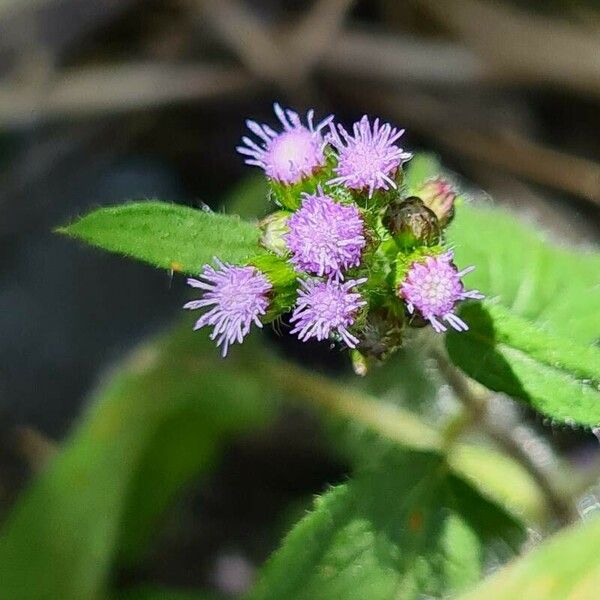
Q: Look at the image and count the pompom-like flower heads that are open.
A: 6